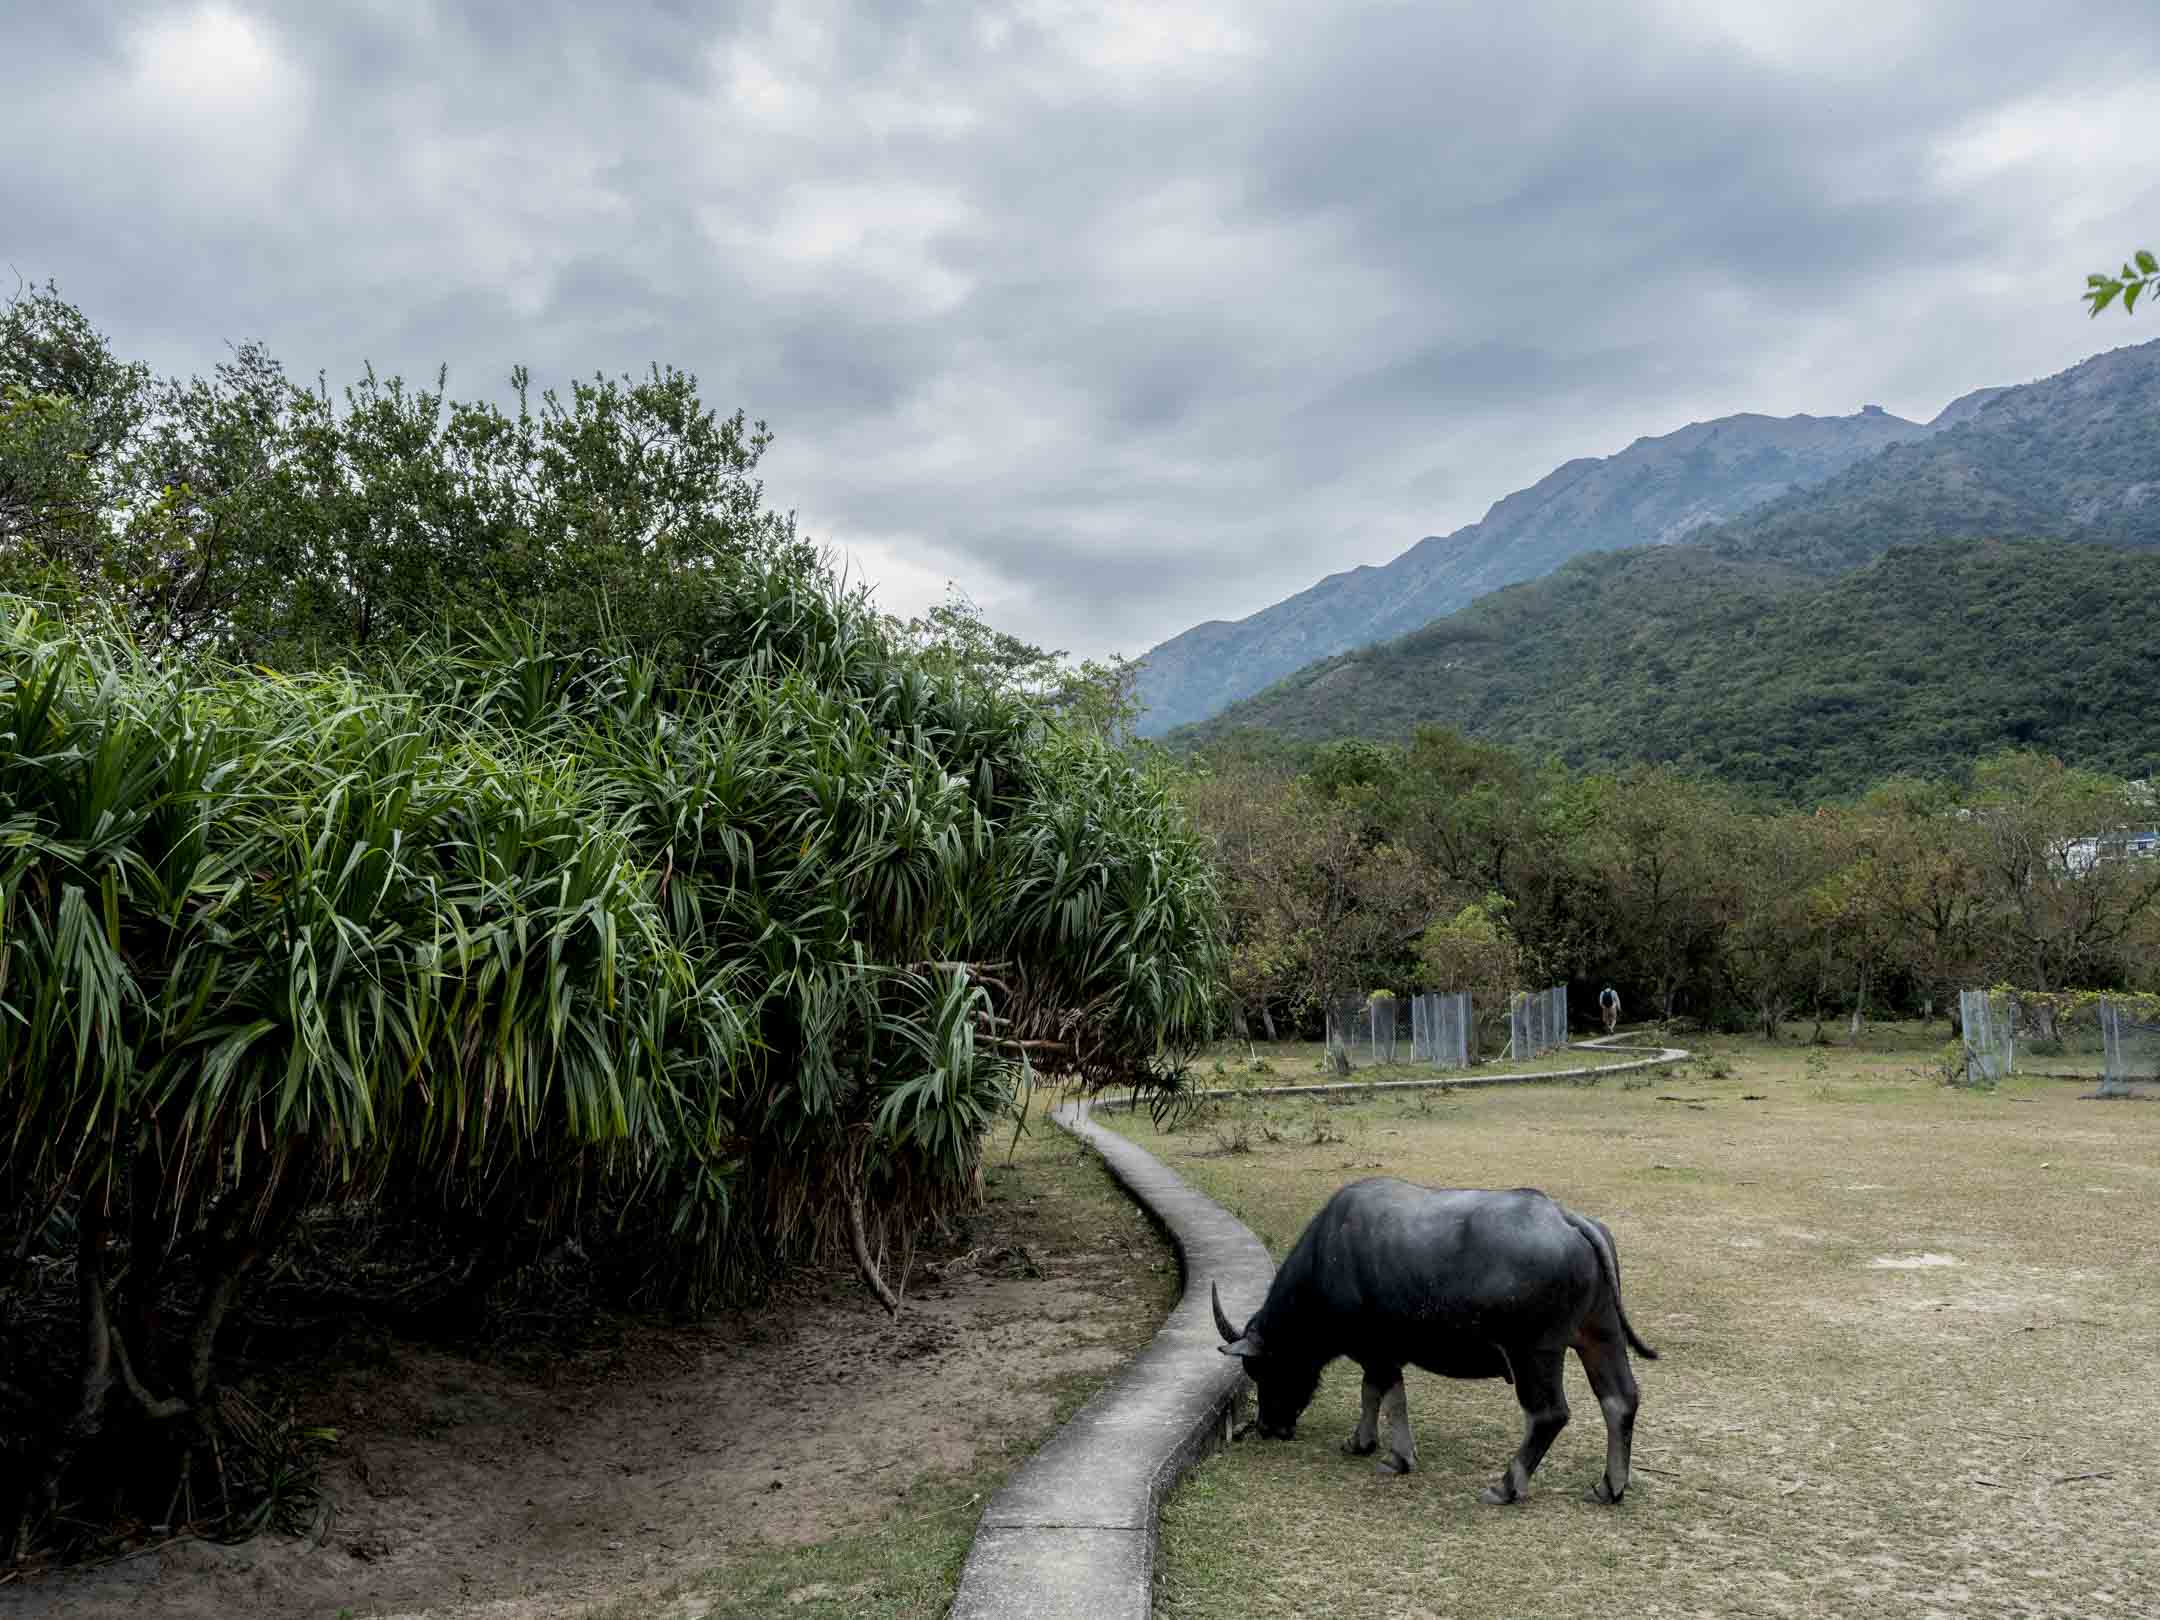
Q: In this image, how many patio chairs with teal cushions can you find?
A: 0